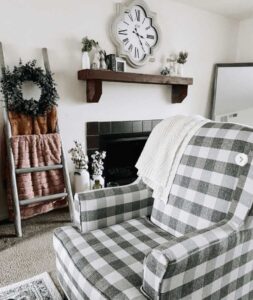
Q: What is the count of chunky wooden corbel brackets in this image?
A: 2